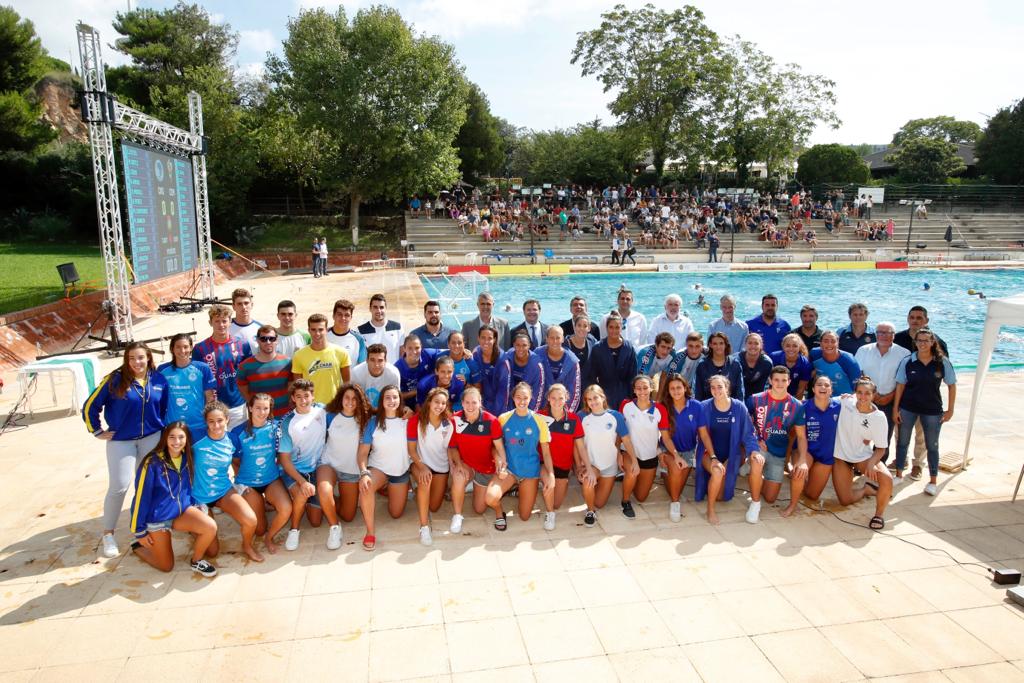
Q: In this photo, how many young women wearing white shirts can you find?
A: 6